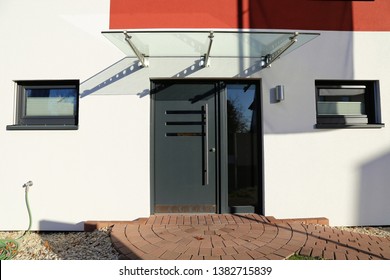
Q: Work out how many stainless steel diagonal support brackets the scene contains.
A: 3